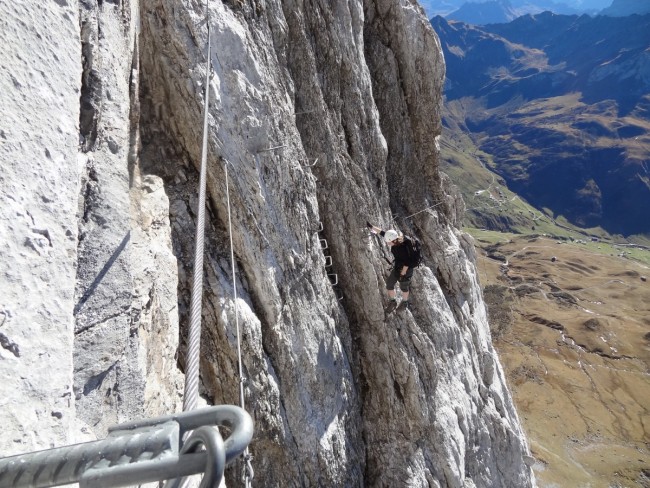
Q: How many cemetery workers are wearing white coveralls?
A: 0